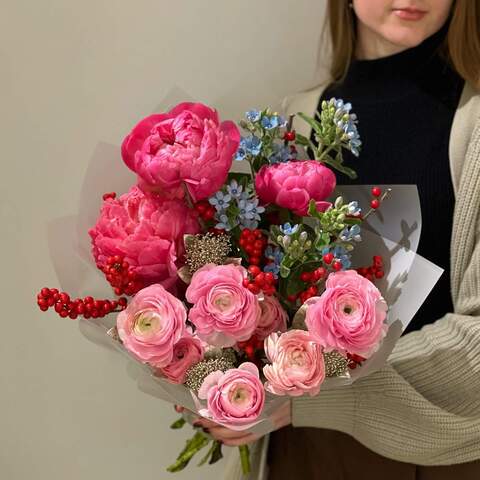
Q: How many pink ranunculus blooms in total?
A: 7